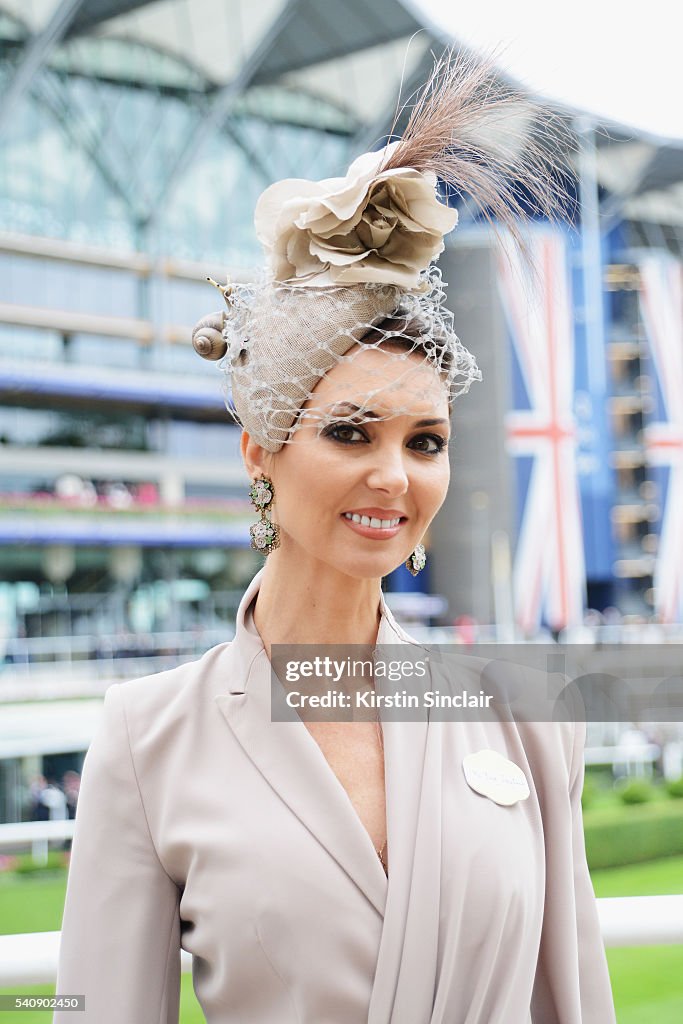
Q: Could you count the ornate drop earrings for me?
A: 2